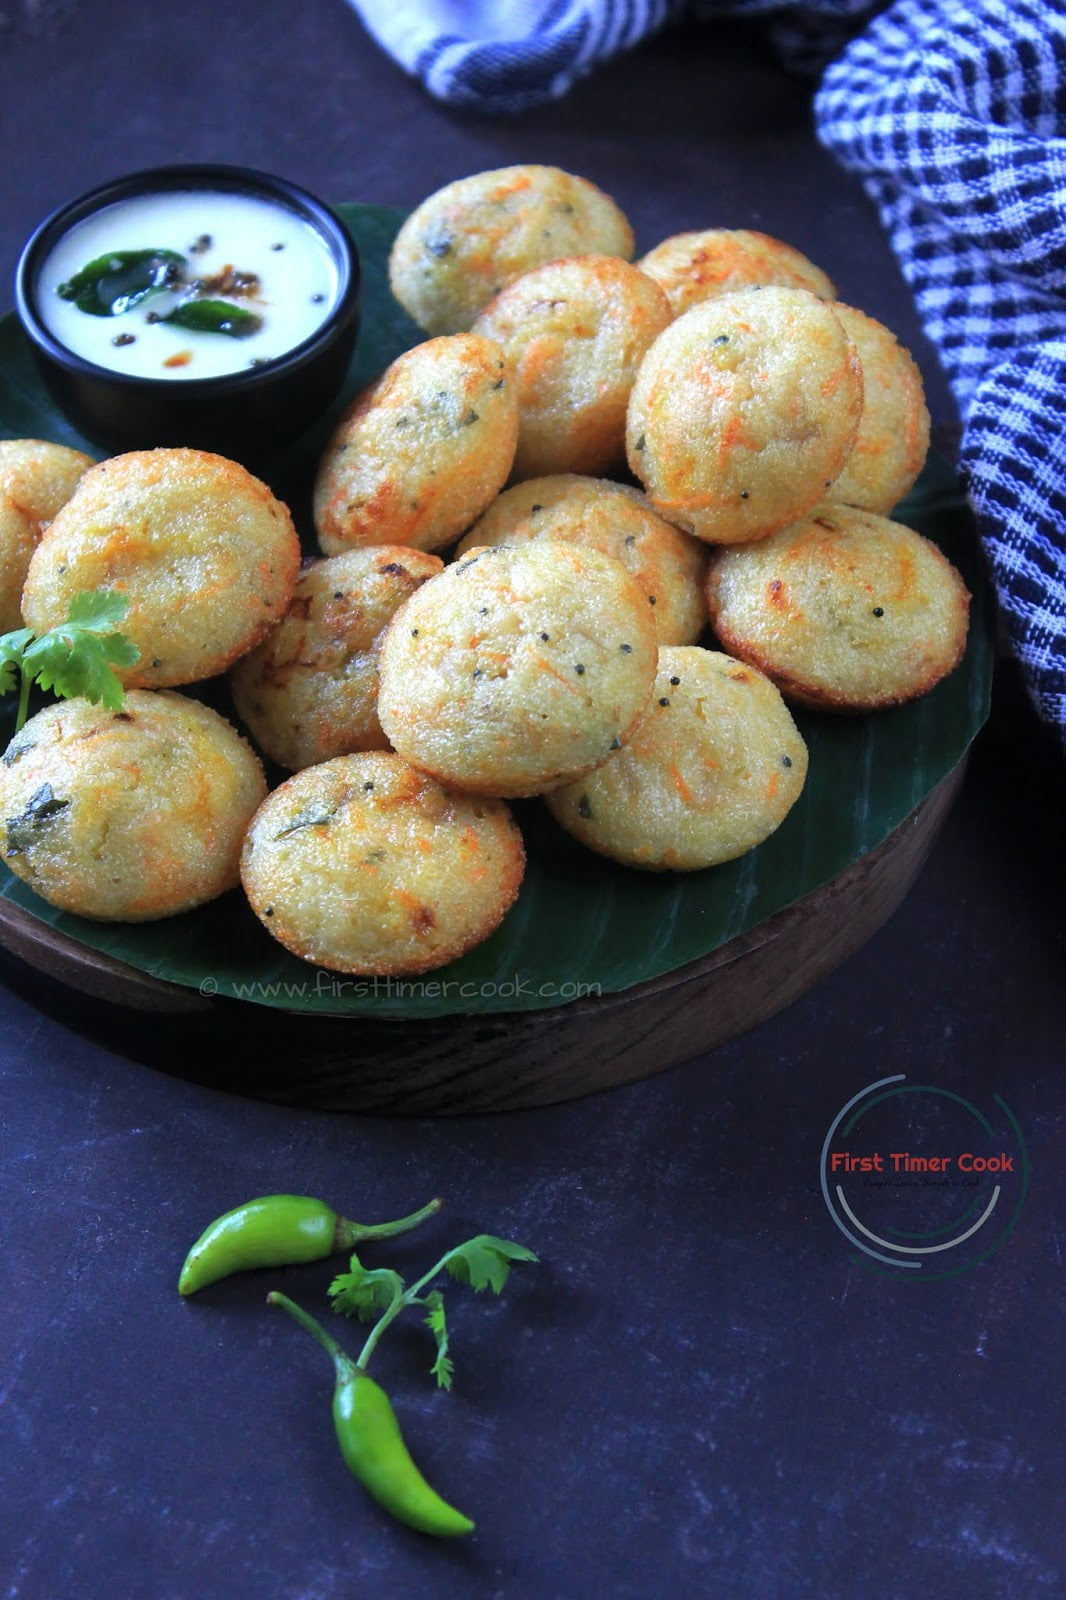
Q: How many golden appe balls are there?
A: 15